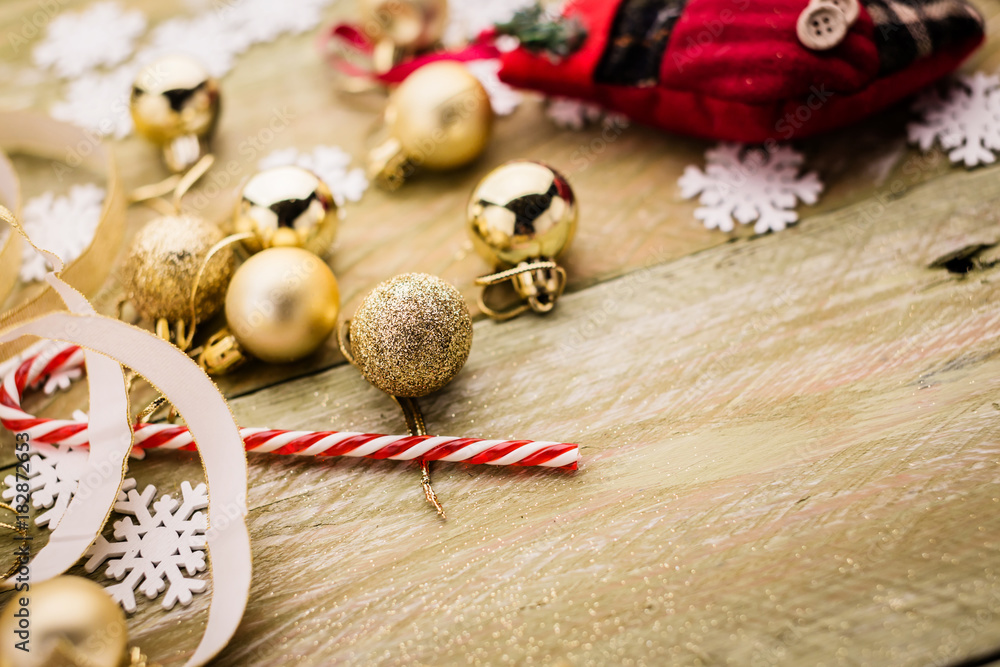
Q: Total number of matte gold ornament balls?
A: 3